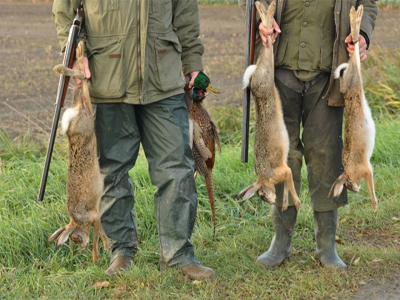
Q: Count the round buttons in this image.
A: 3